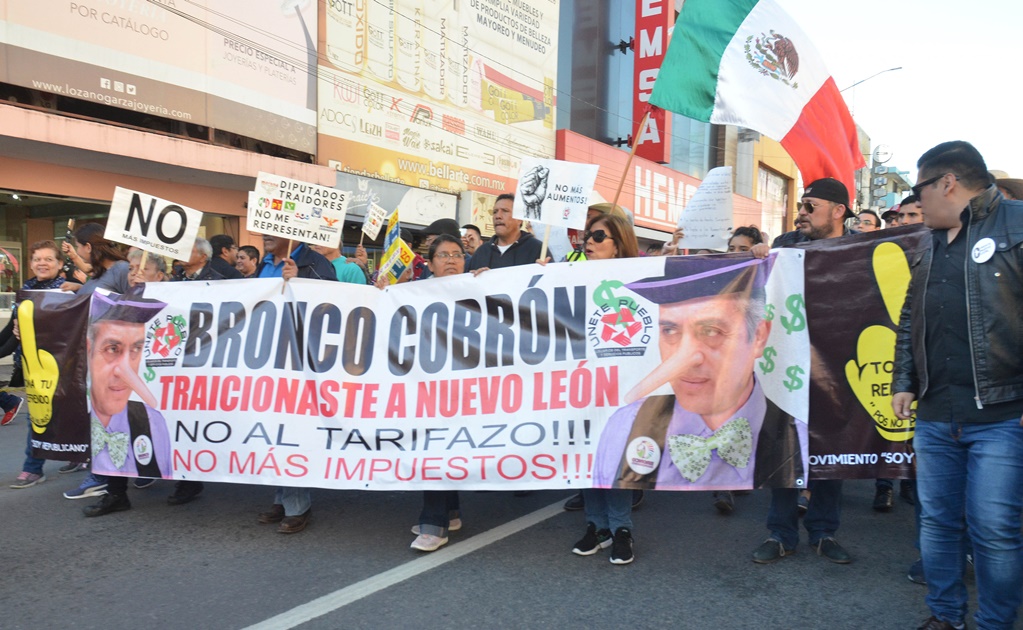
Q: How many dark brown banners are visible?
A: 2